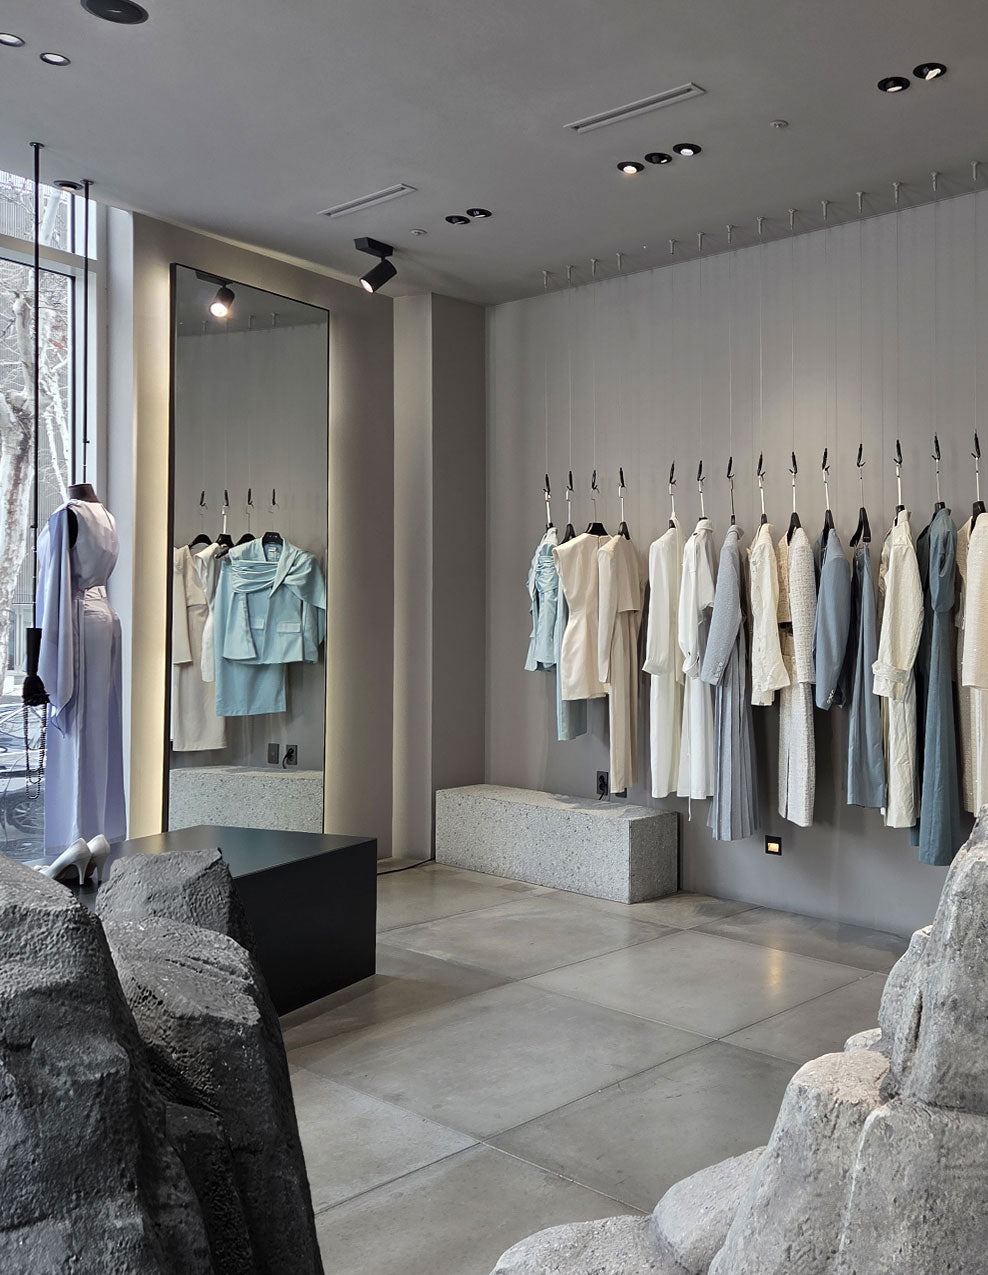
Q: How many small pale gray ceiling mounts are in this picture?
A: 14